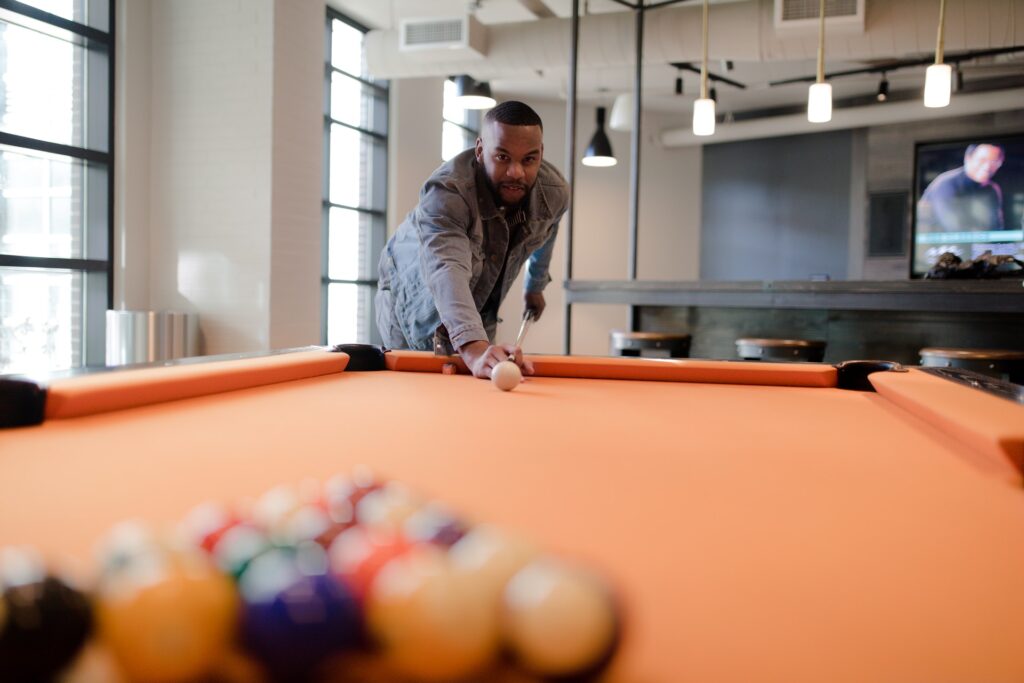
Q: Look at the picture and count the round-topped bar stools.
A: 3